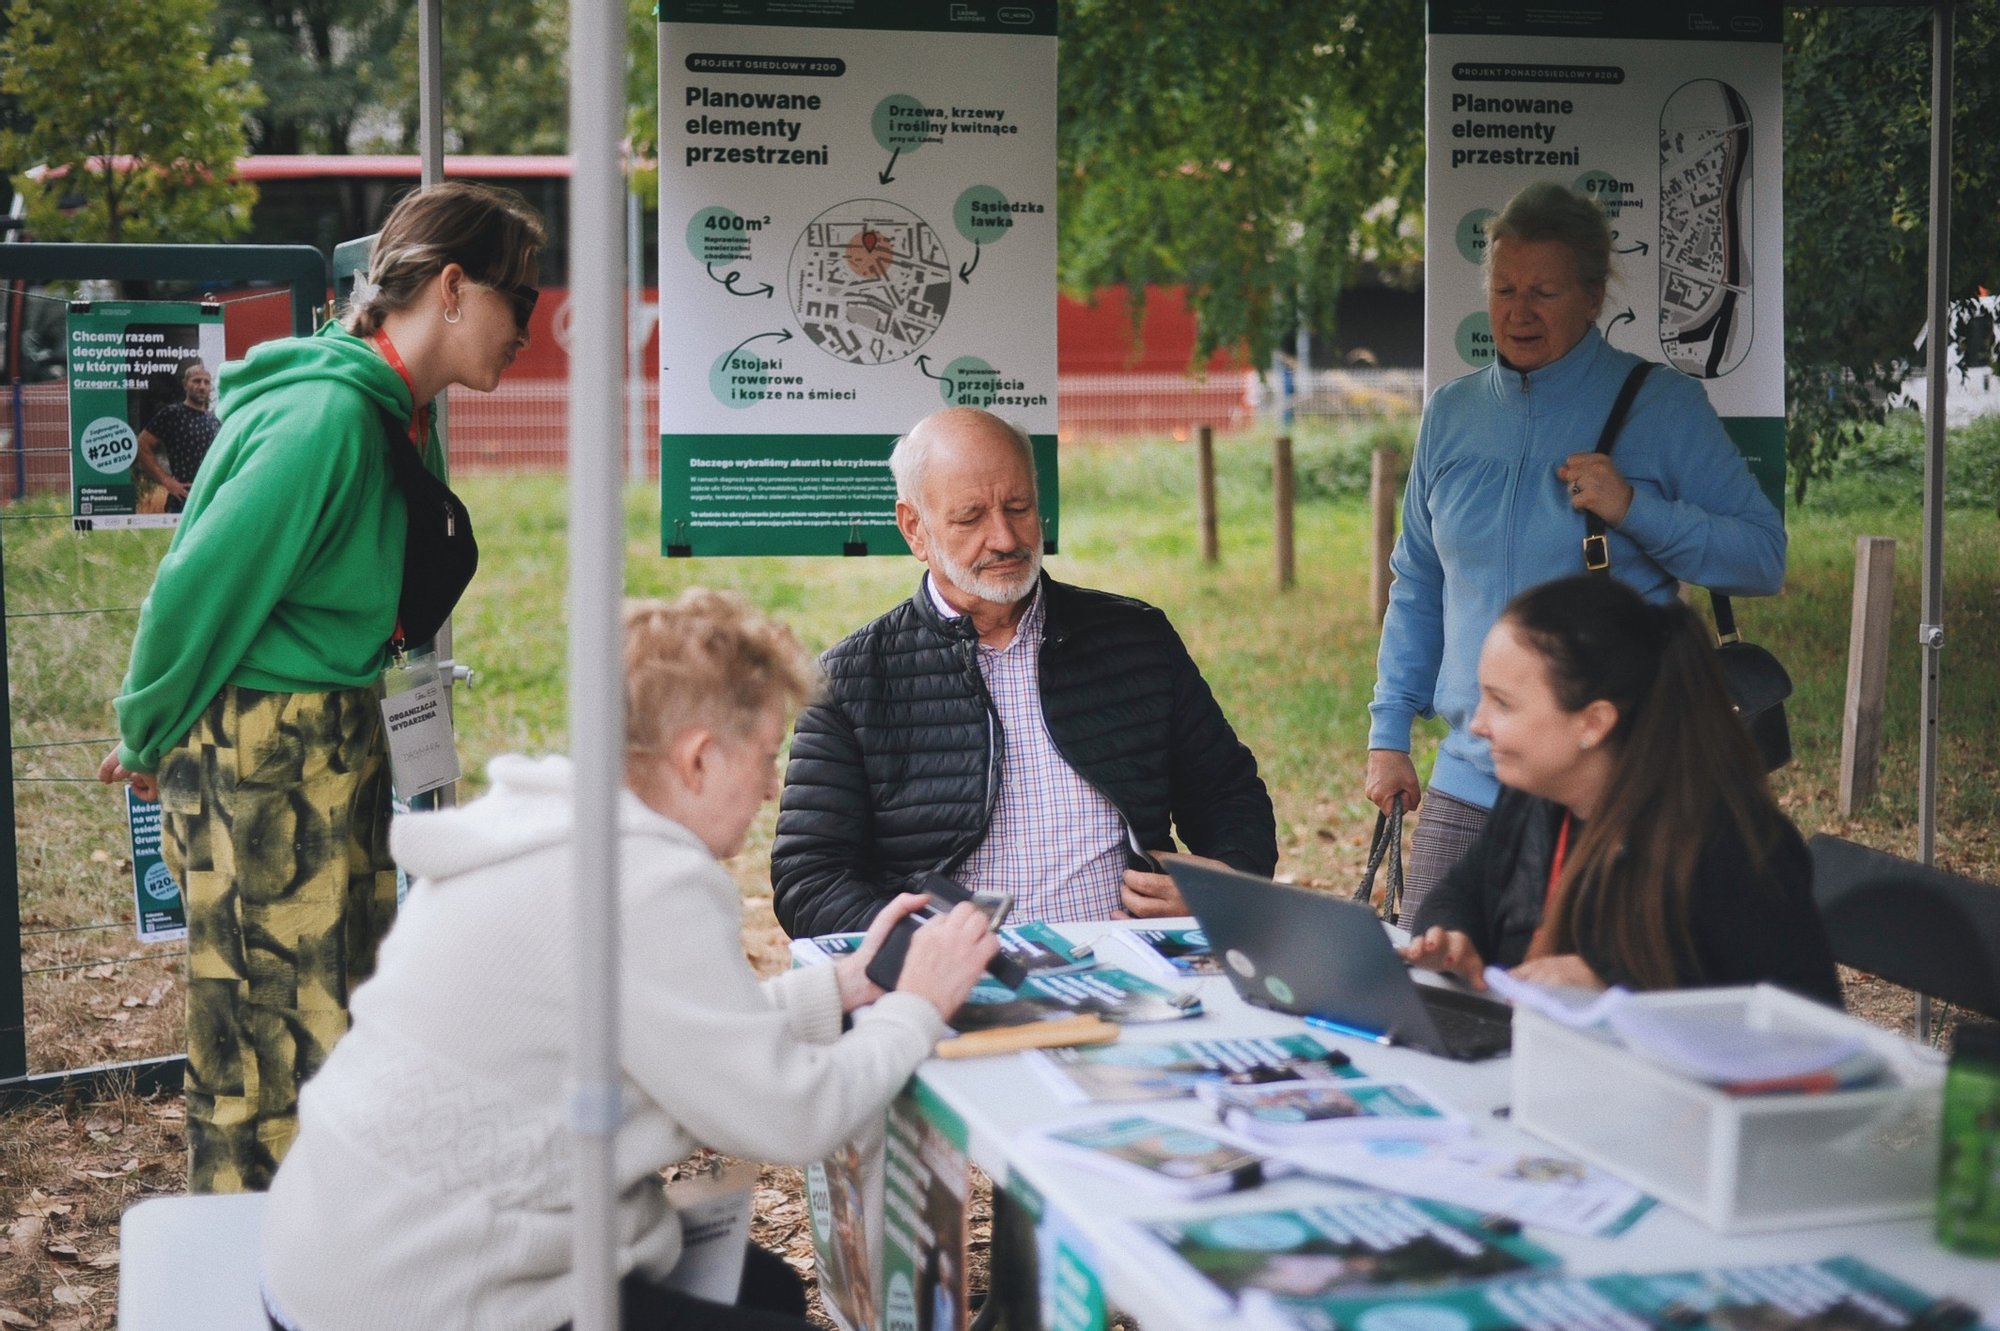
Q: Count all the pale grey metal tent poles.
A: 3